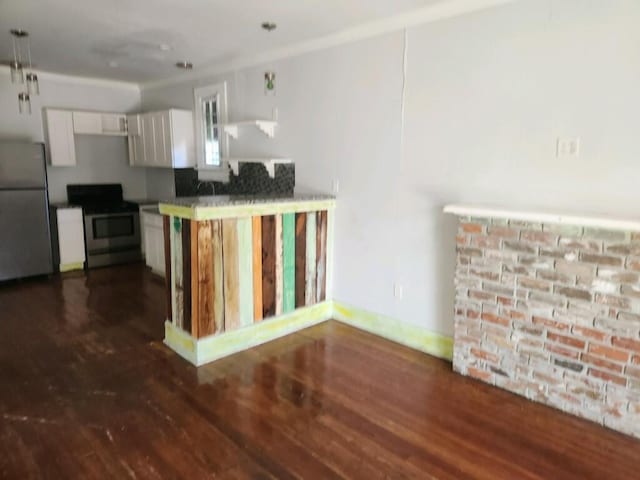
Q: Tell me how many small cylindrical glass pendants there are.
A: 4